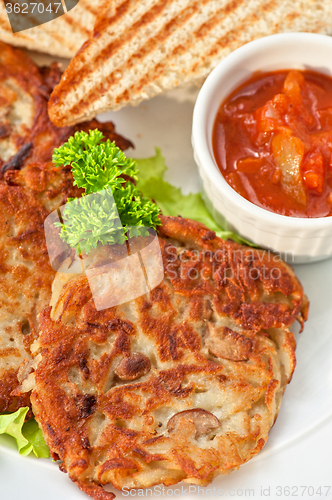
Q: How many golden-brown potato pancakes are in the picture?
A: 3